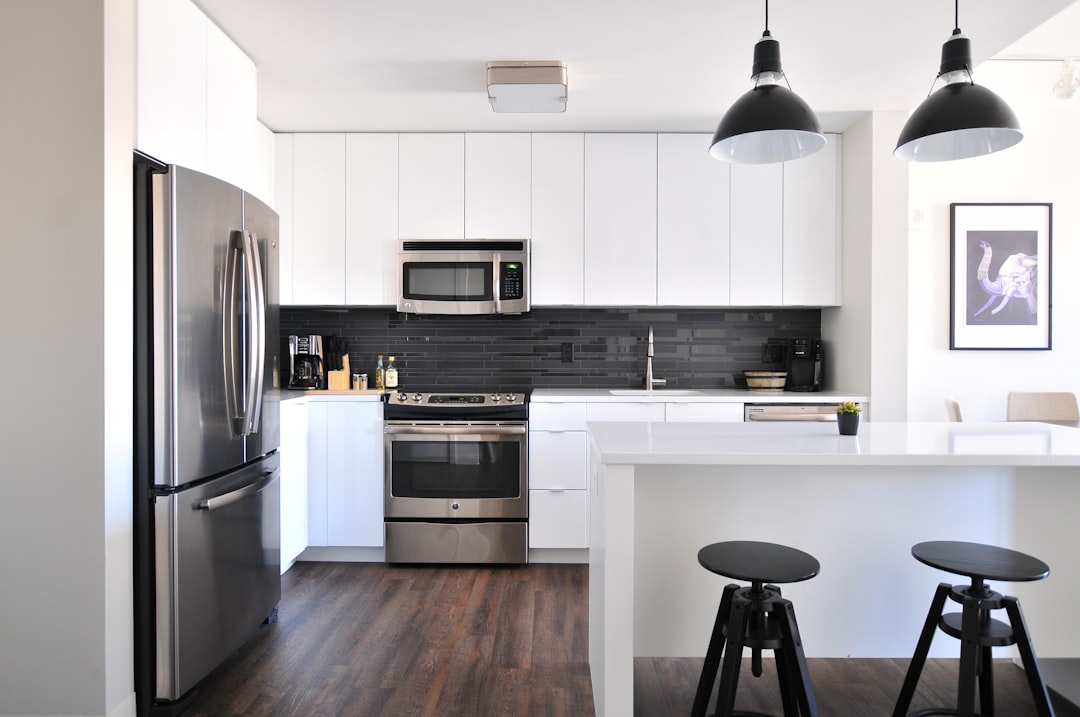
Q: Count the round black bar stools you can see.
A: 2